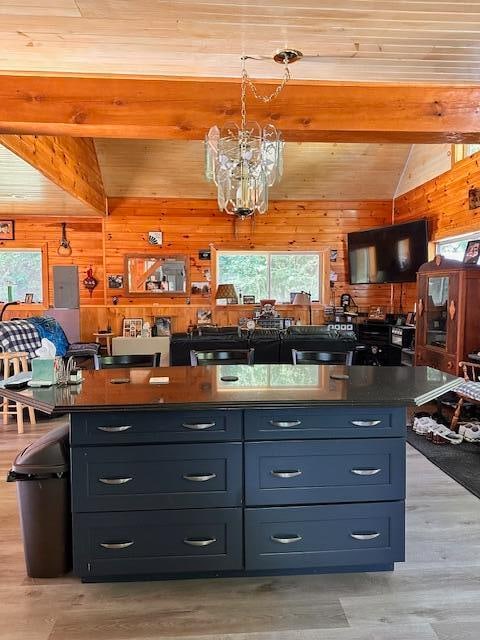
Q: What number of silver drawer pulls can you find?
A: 12